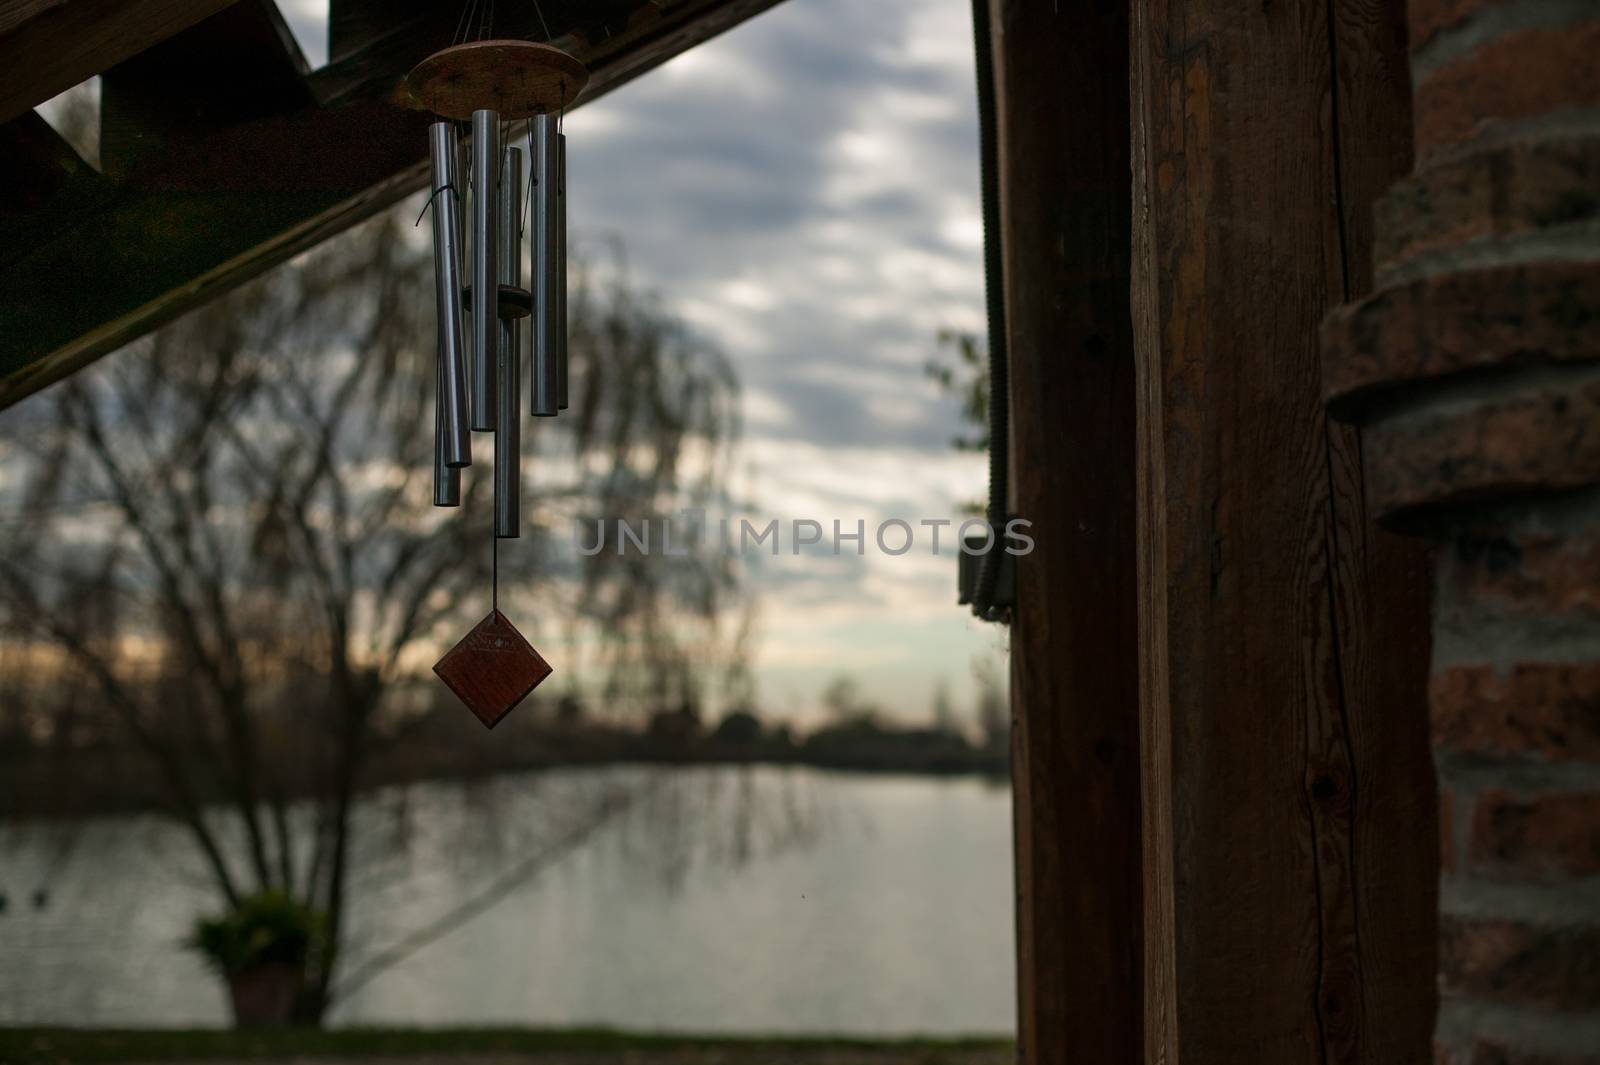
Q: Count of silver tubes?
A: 6